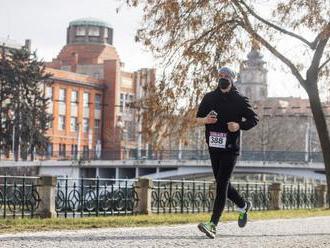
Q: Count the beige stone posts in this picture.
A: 4